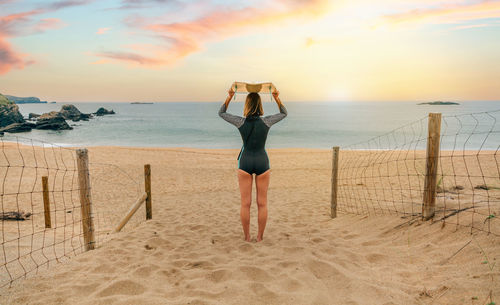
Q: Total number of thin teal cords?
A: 2